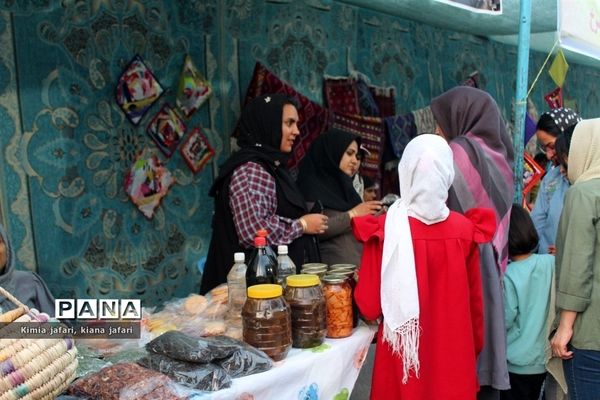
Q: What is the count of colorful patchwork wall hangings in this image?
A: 5